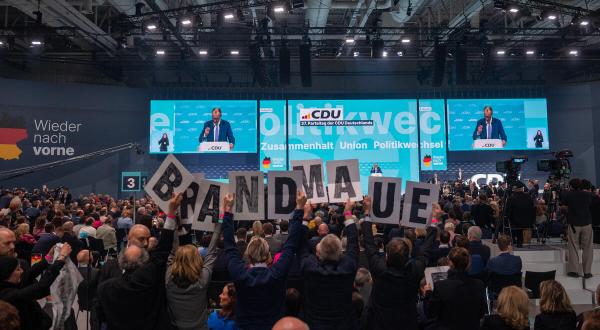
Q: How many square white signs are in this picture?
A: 9